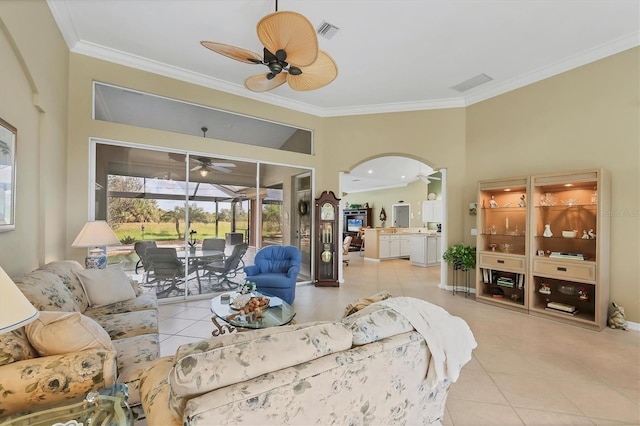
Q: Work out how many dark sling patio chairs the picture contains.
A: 4